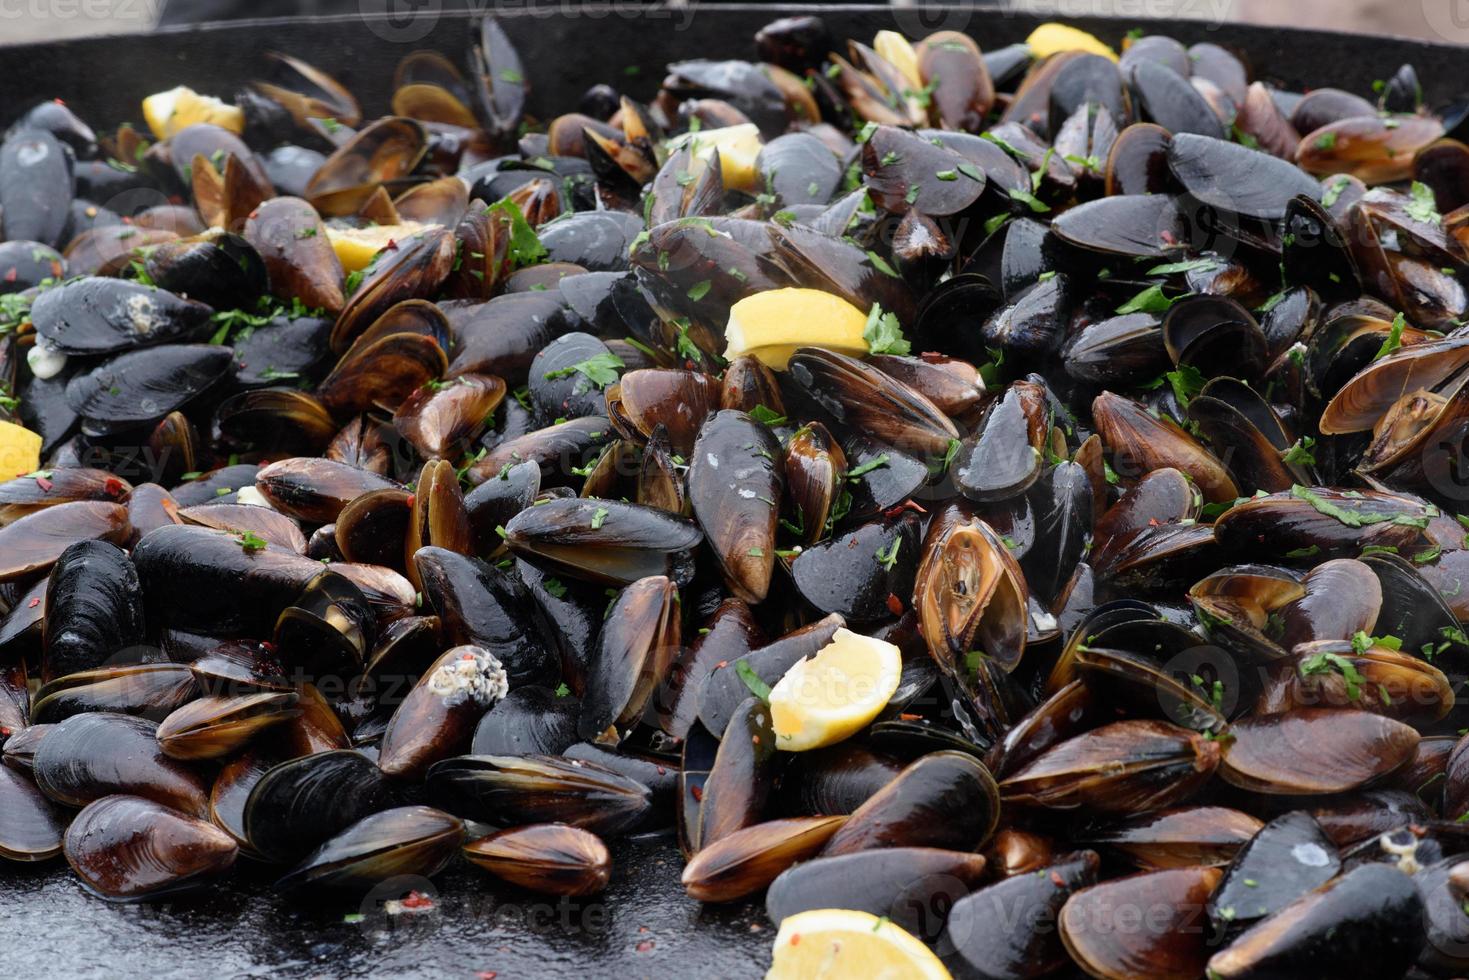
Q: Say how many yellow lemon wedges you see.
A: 9